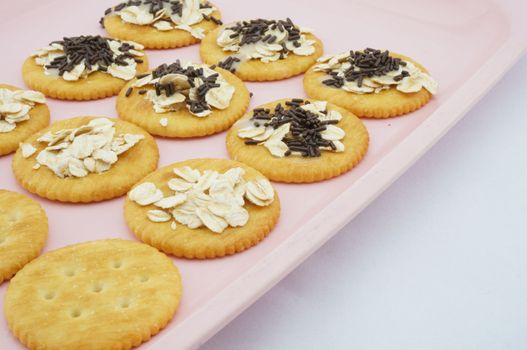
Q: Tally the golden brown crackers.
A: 11